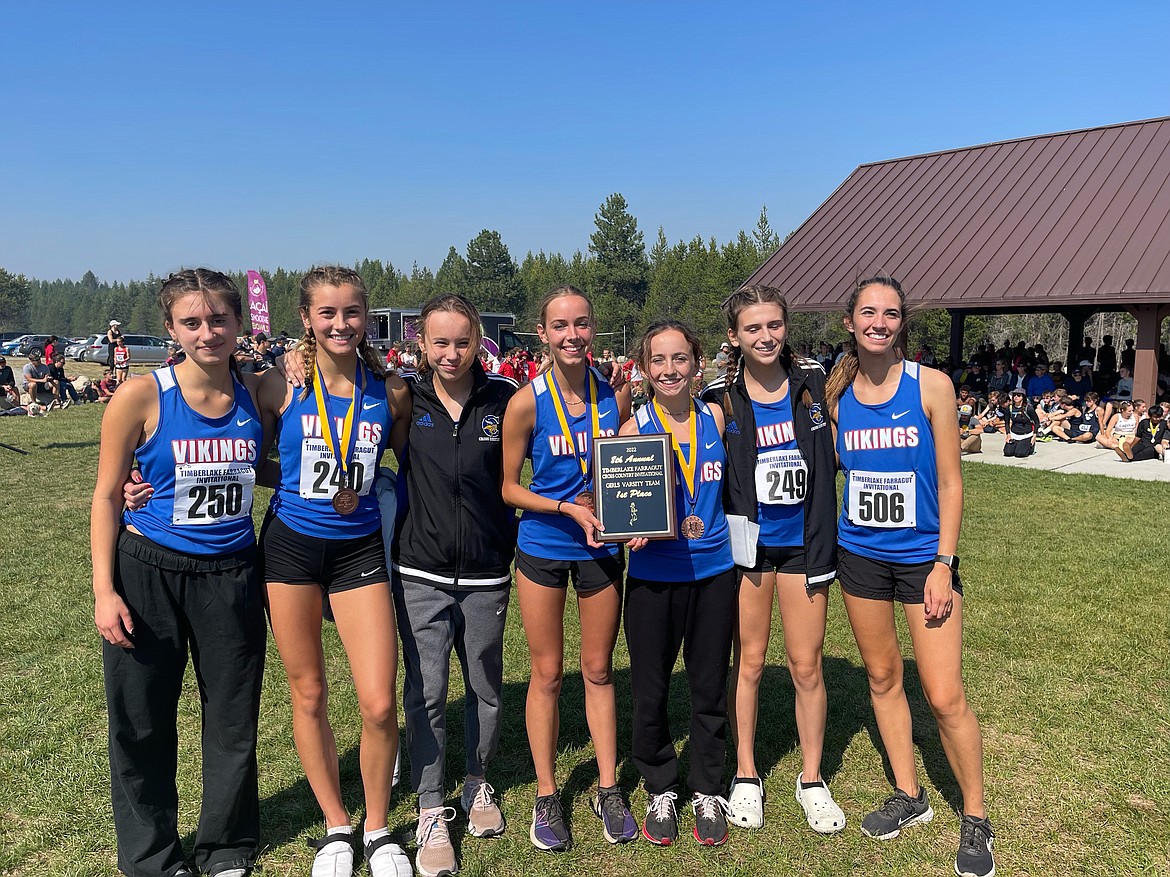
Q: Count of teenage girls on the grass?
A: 7